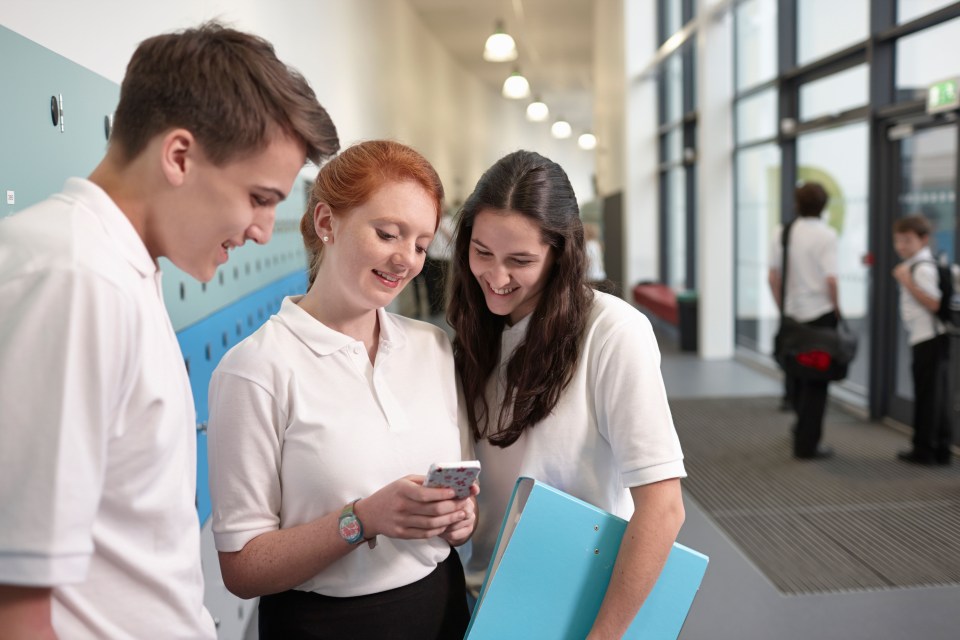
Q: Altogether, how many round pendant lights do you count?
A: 5